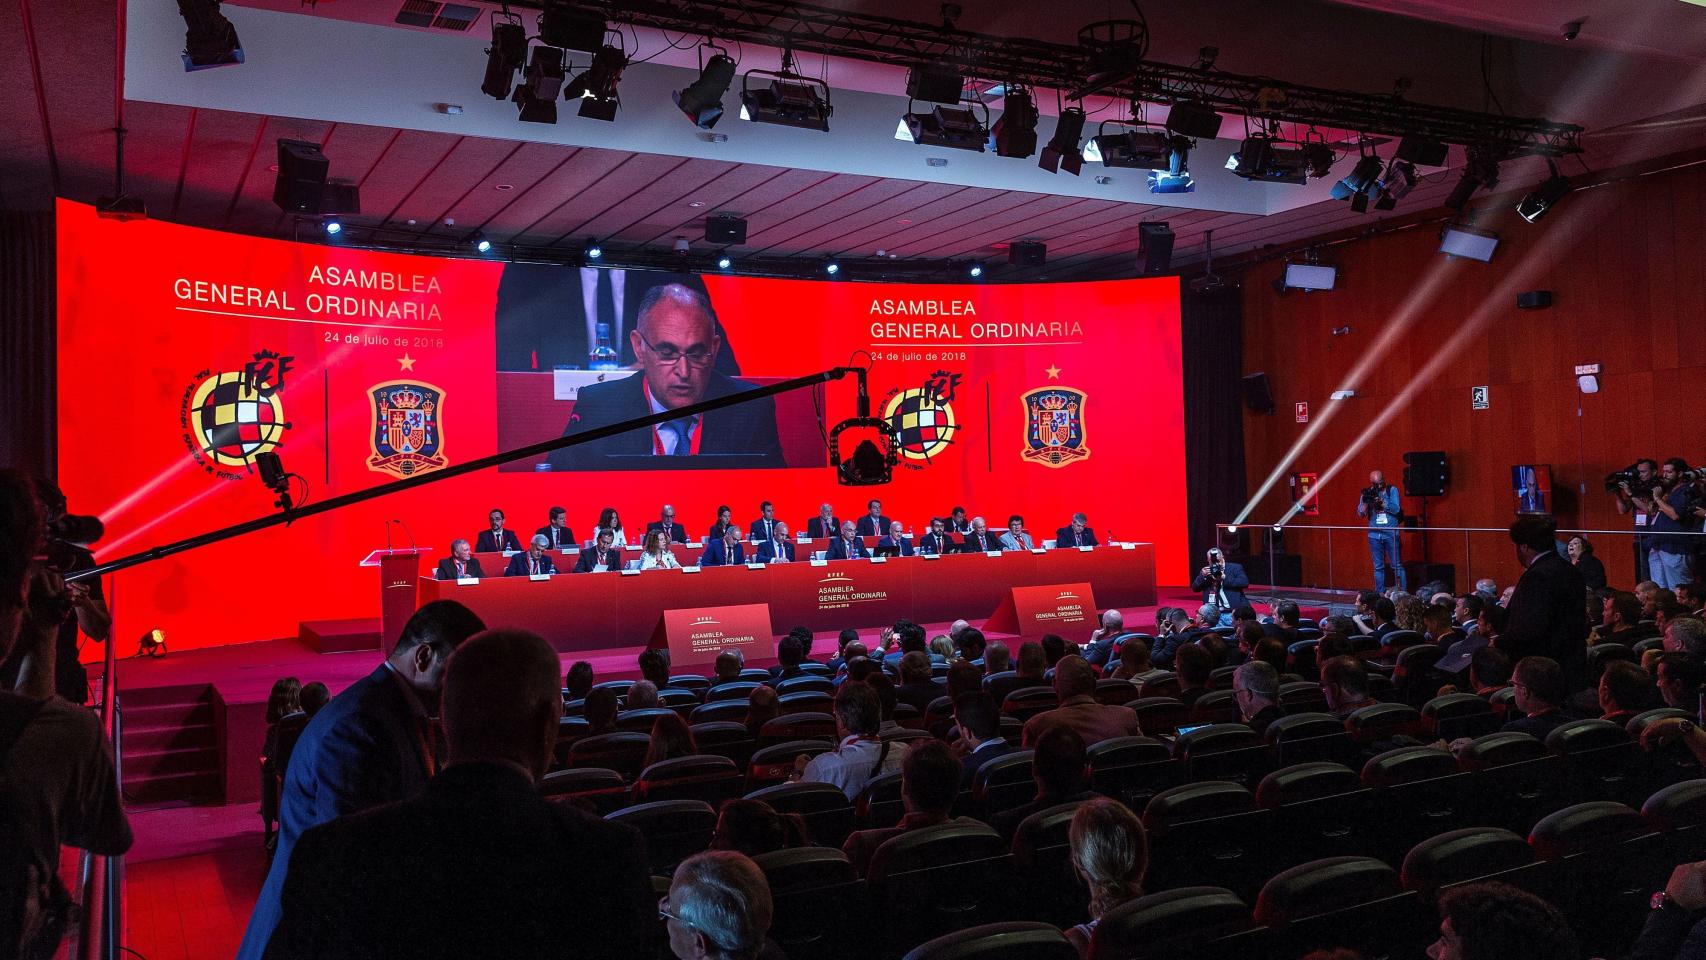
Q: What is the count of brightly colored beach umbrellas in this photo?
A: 0